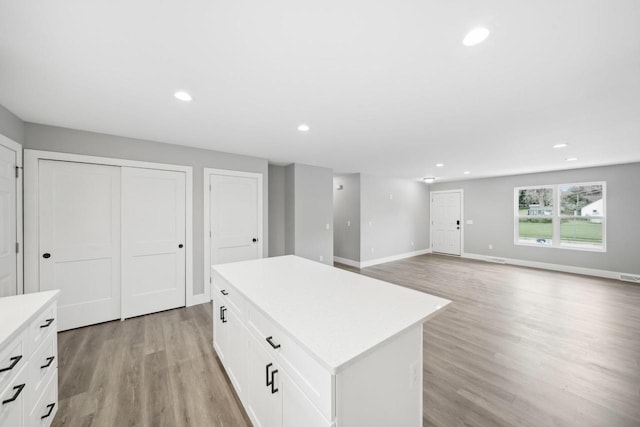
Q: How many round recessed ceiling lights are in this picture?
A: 7